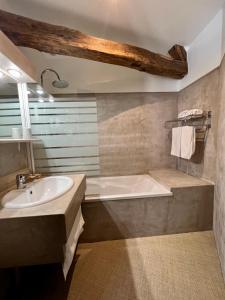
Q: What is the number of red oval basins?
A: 0